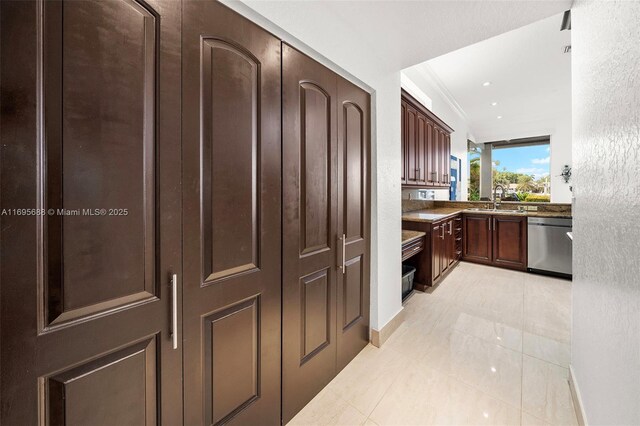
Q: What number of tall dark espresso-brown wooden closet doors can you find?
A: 4